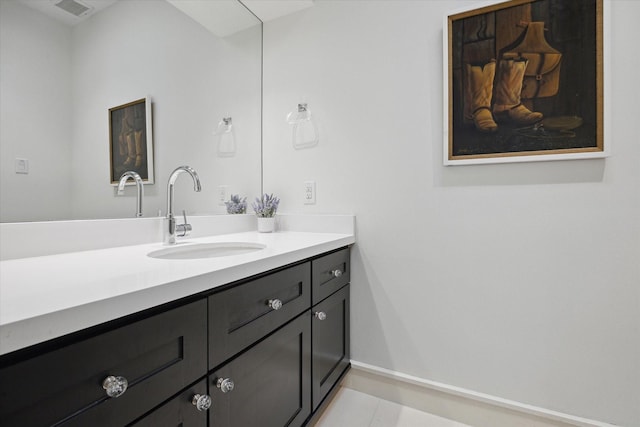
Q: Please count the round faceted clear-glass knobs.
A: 6